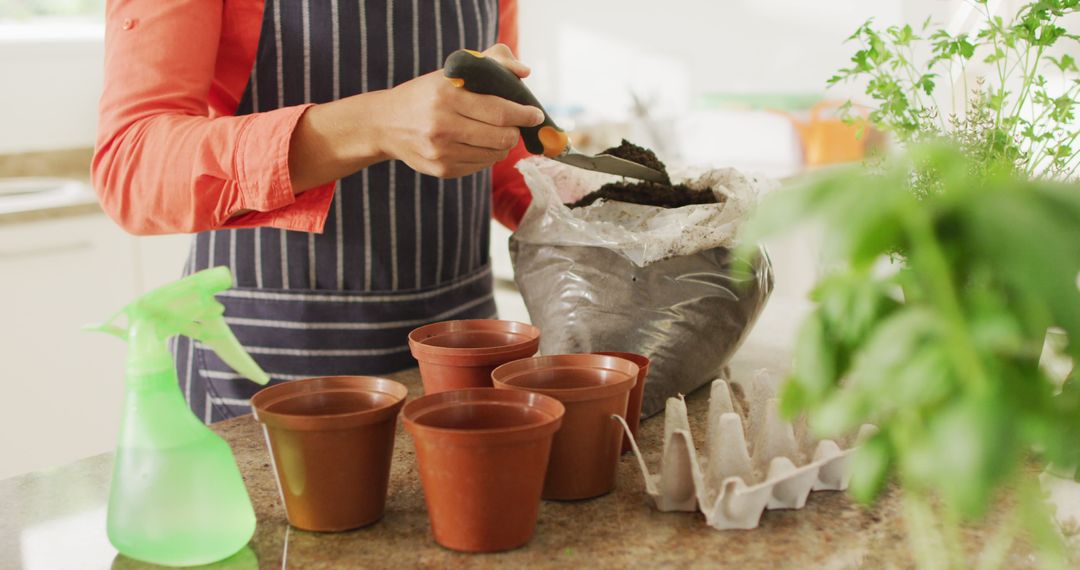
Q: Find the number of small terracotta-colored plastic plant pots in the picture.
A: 5